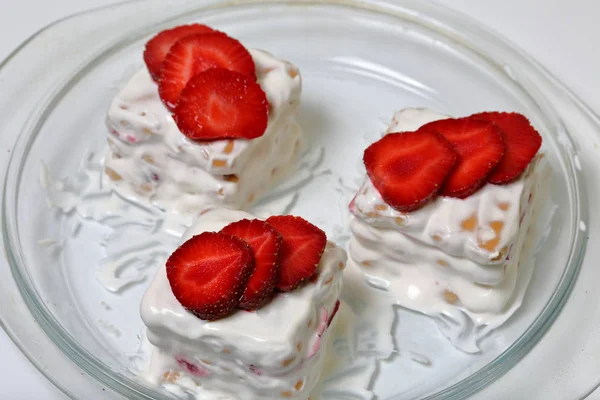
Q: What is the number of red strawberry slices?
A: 9